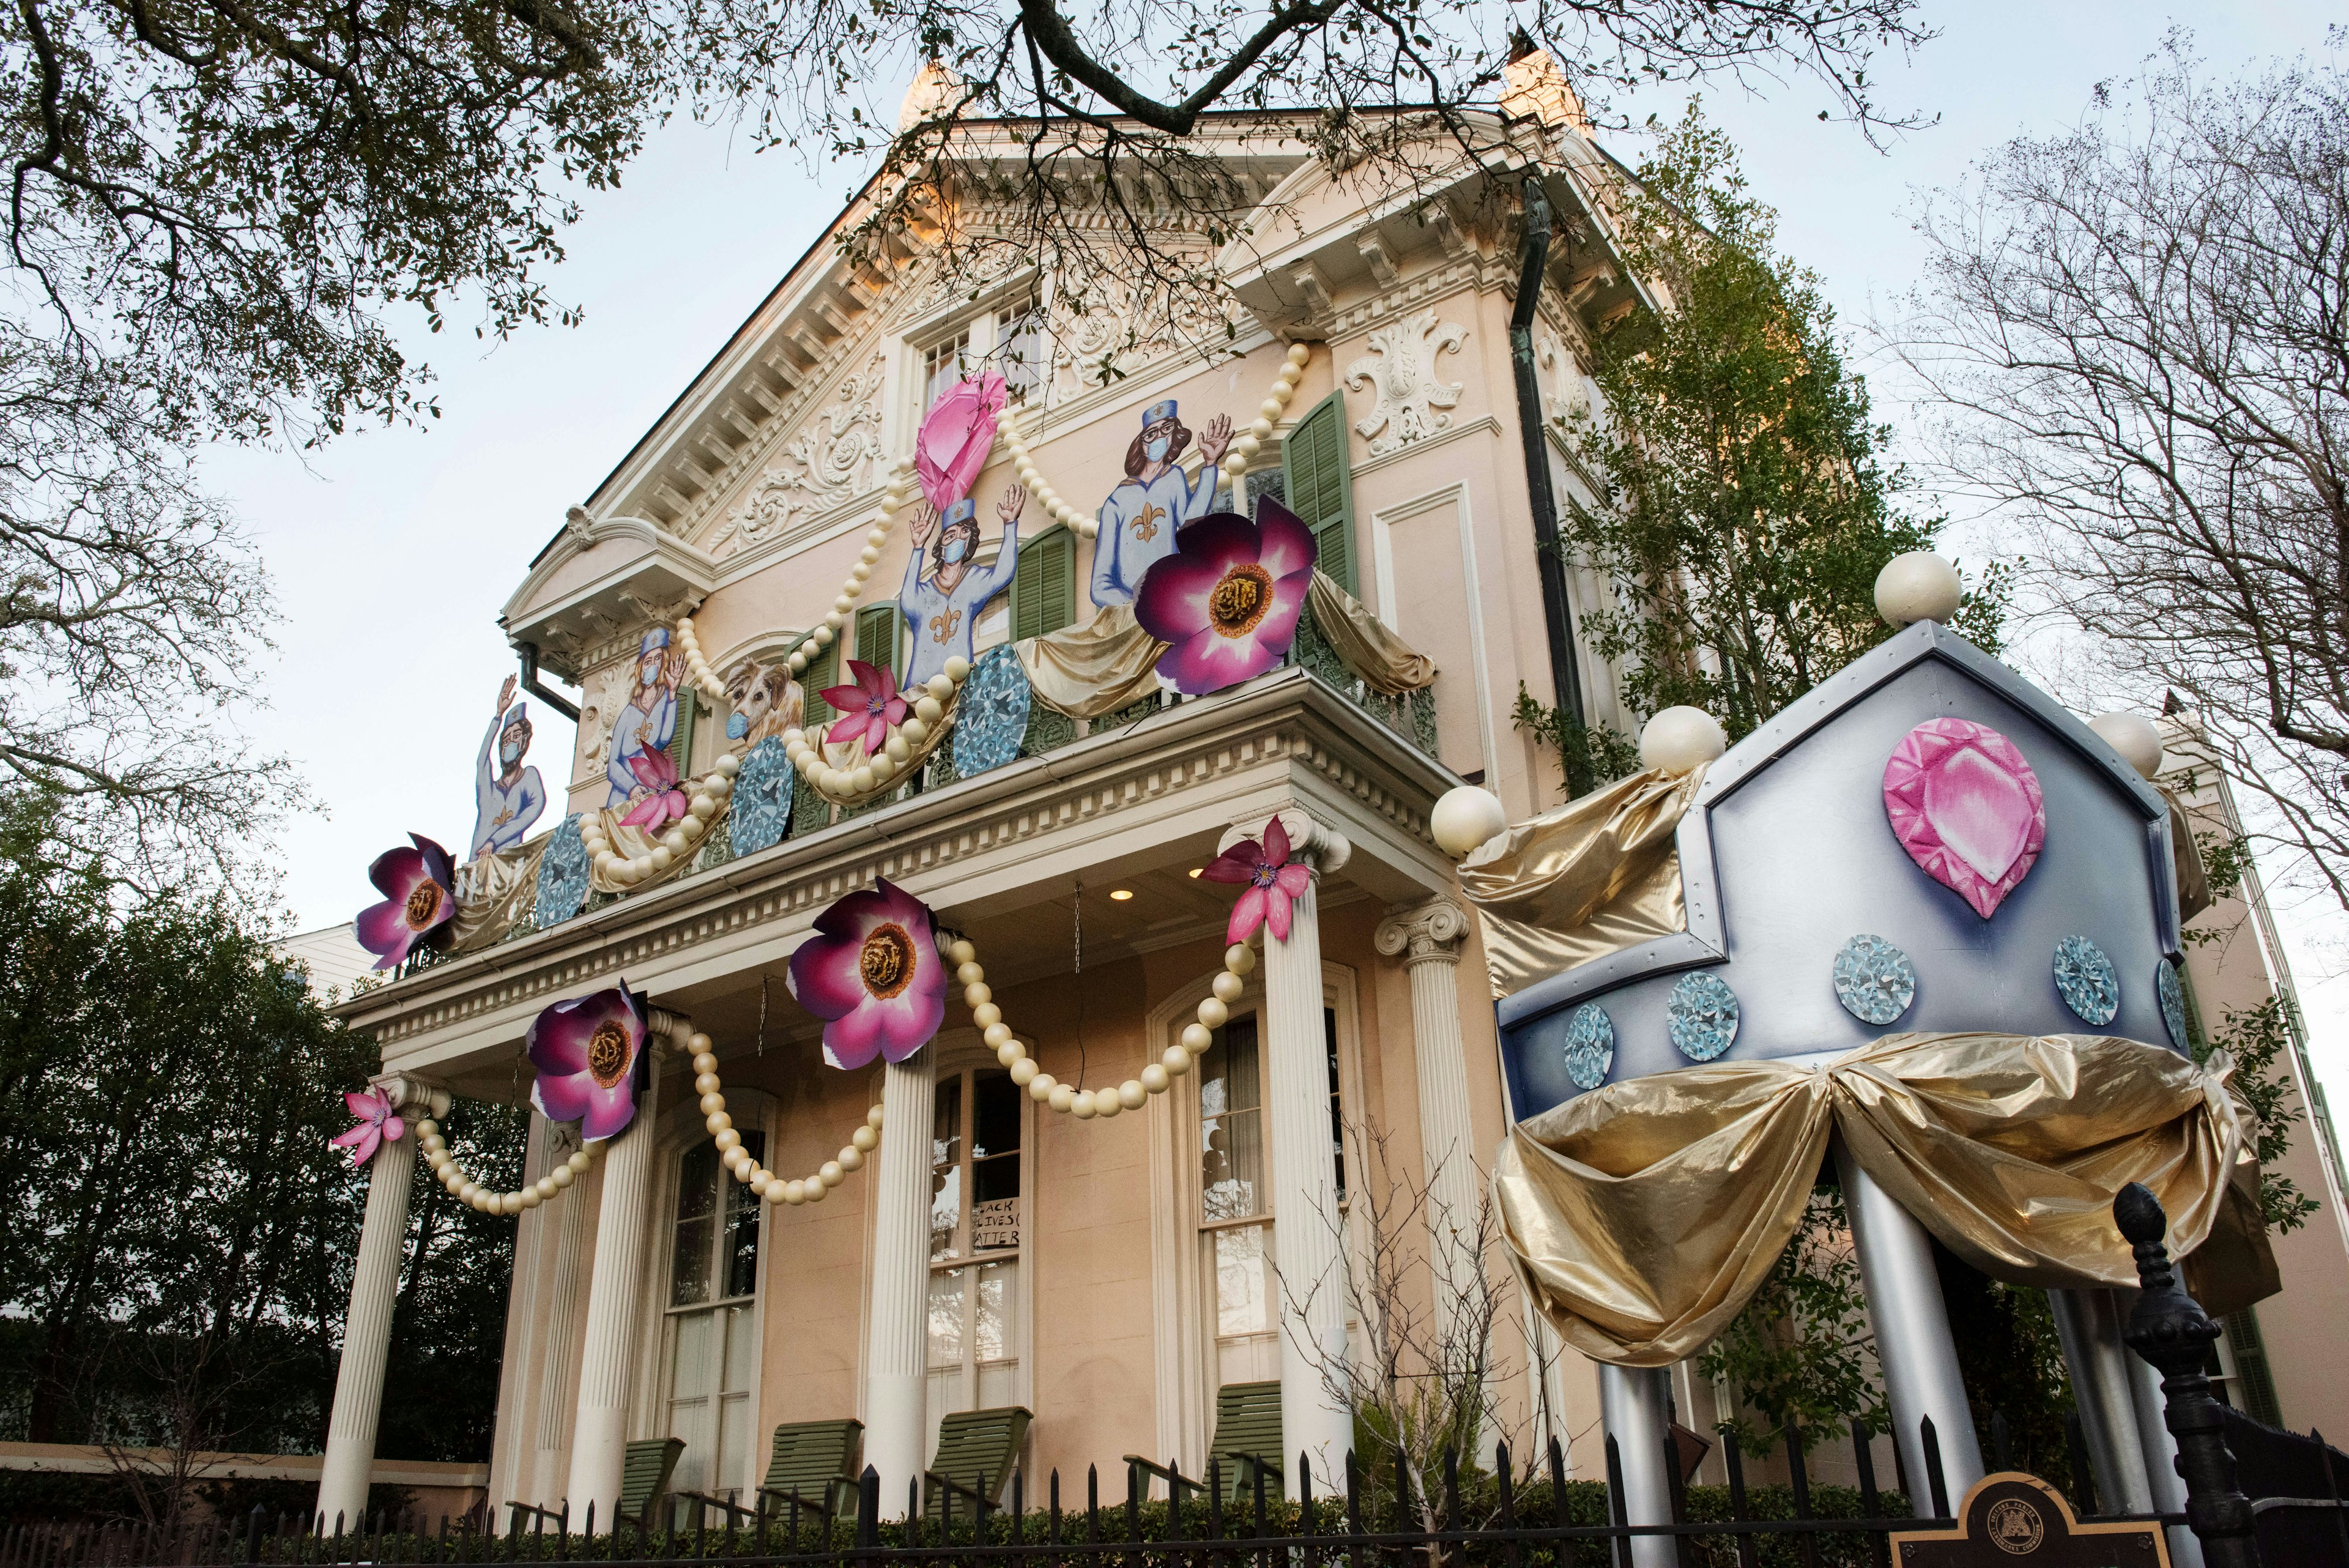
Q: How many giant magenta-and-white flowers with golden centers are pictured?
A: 4